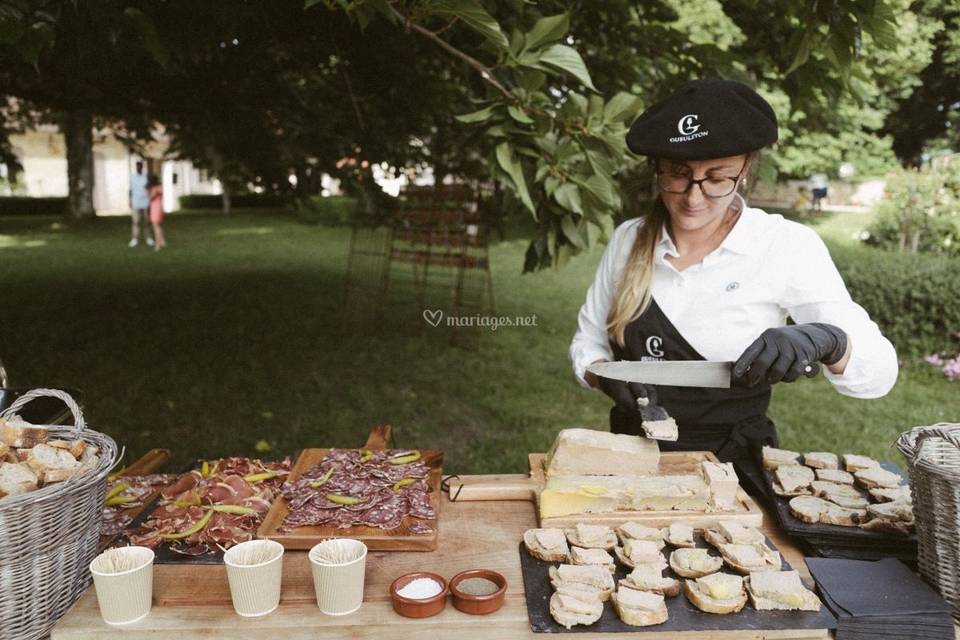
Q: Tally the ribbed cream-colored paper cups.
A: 3